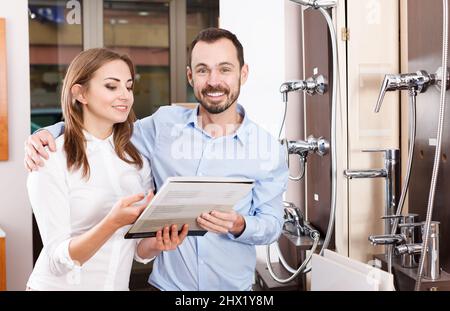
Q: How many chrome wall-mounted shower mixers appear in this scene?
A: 3